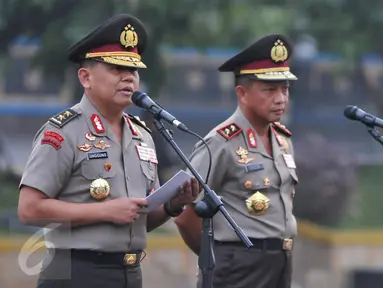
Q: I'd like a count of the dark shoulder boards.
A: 4